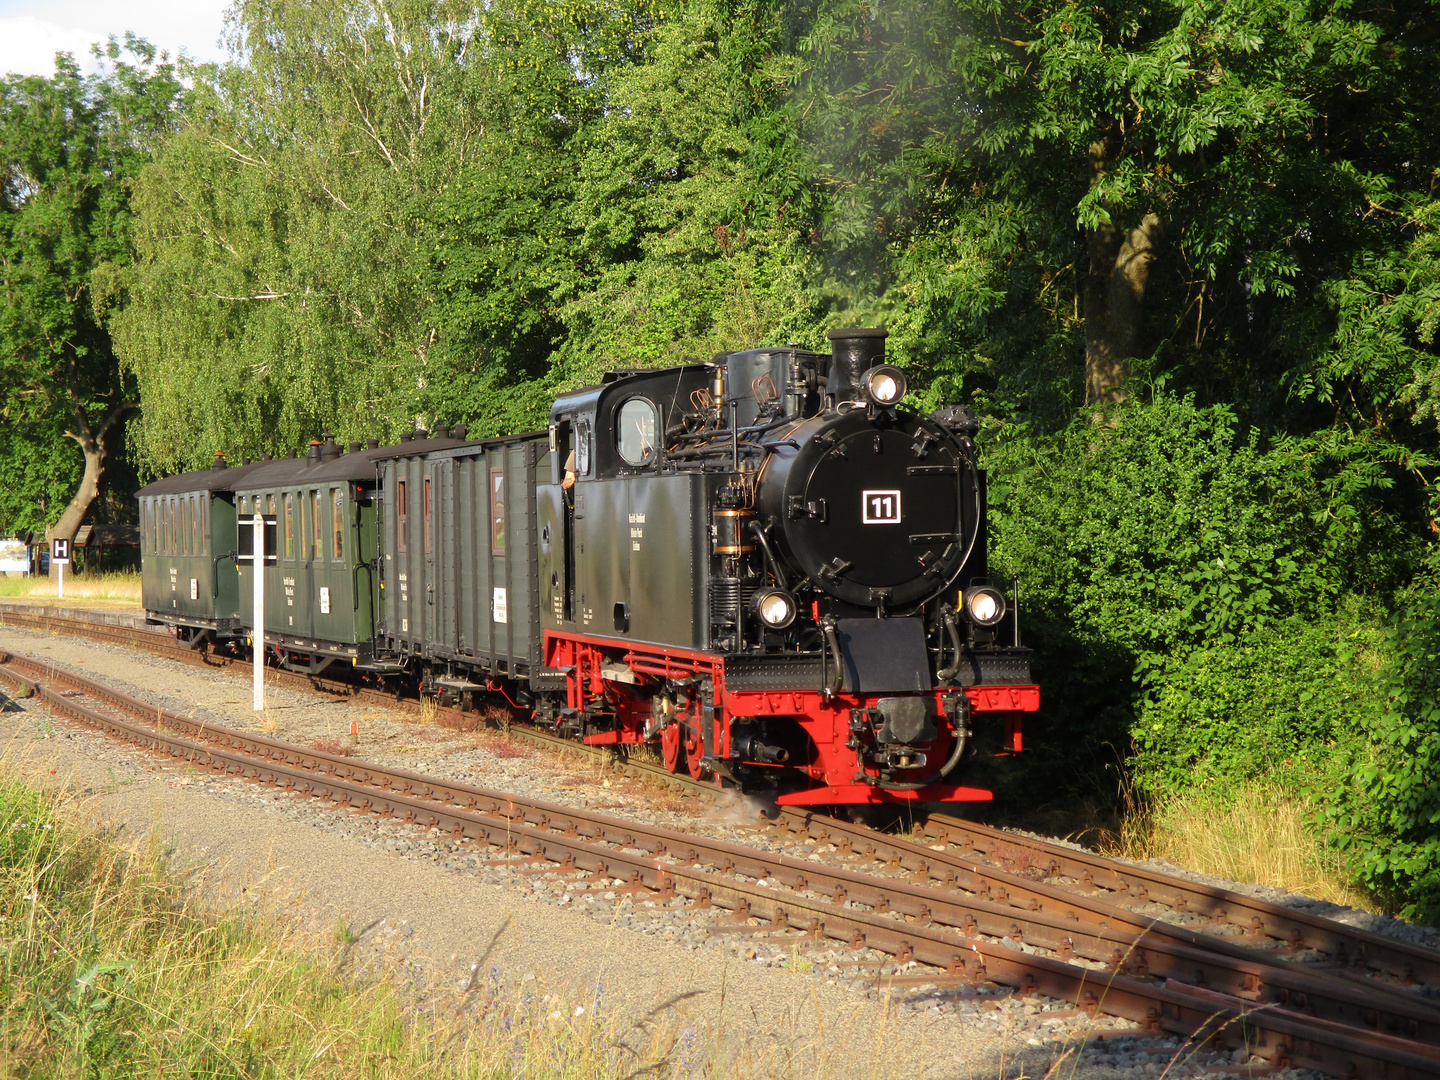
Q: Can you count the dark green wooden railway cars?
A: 3